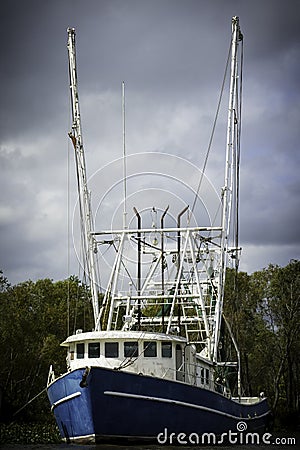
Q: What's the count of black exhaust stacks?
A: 3